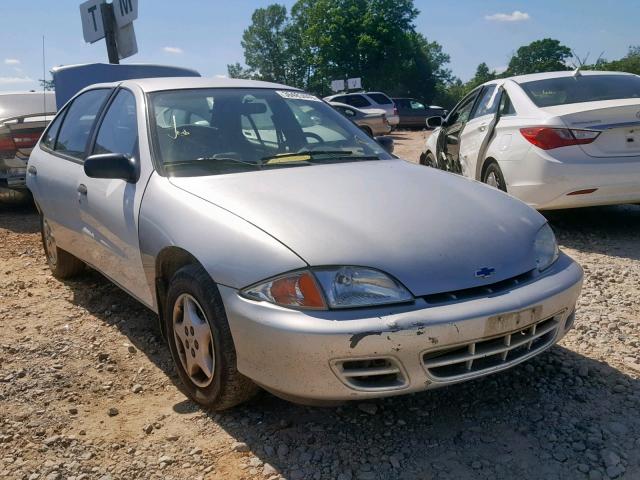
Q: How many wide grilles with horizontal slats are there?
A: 1